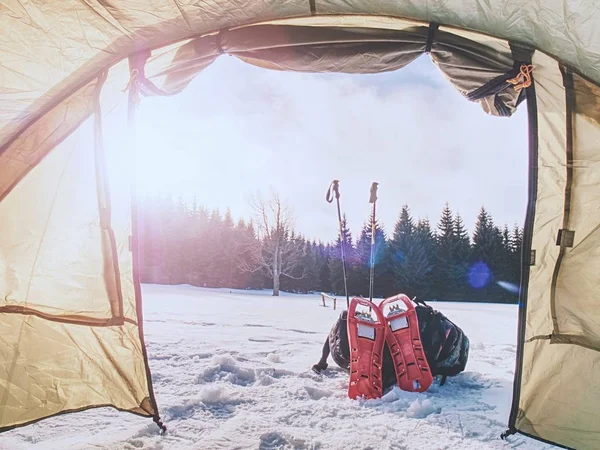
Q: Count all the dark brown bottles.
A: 0